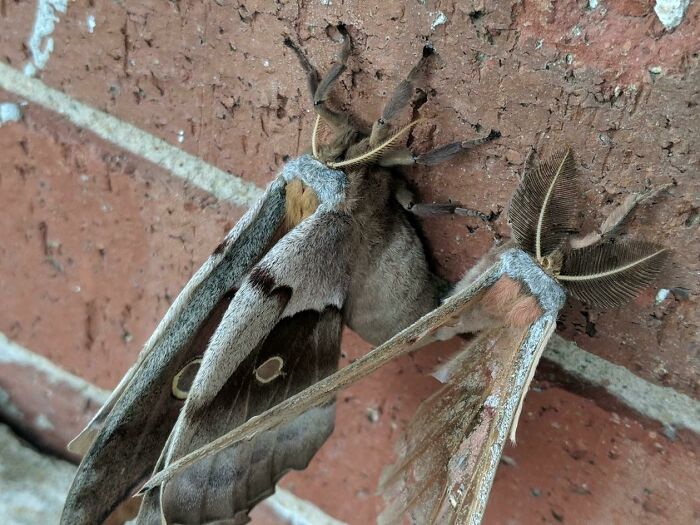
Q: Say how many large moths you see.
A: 2